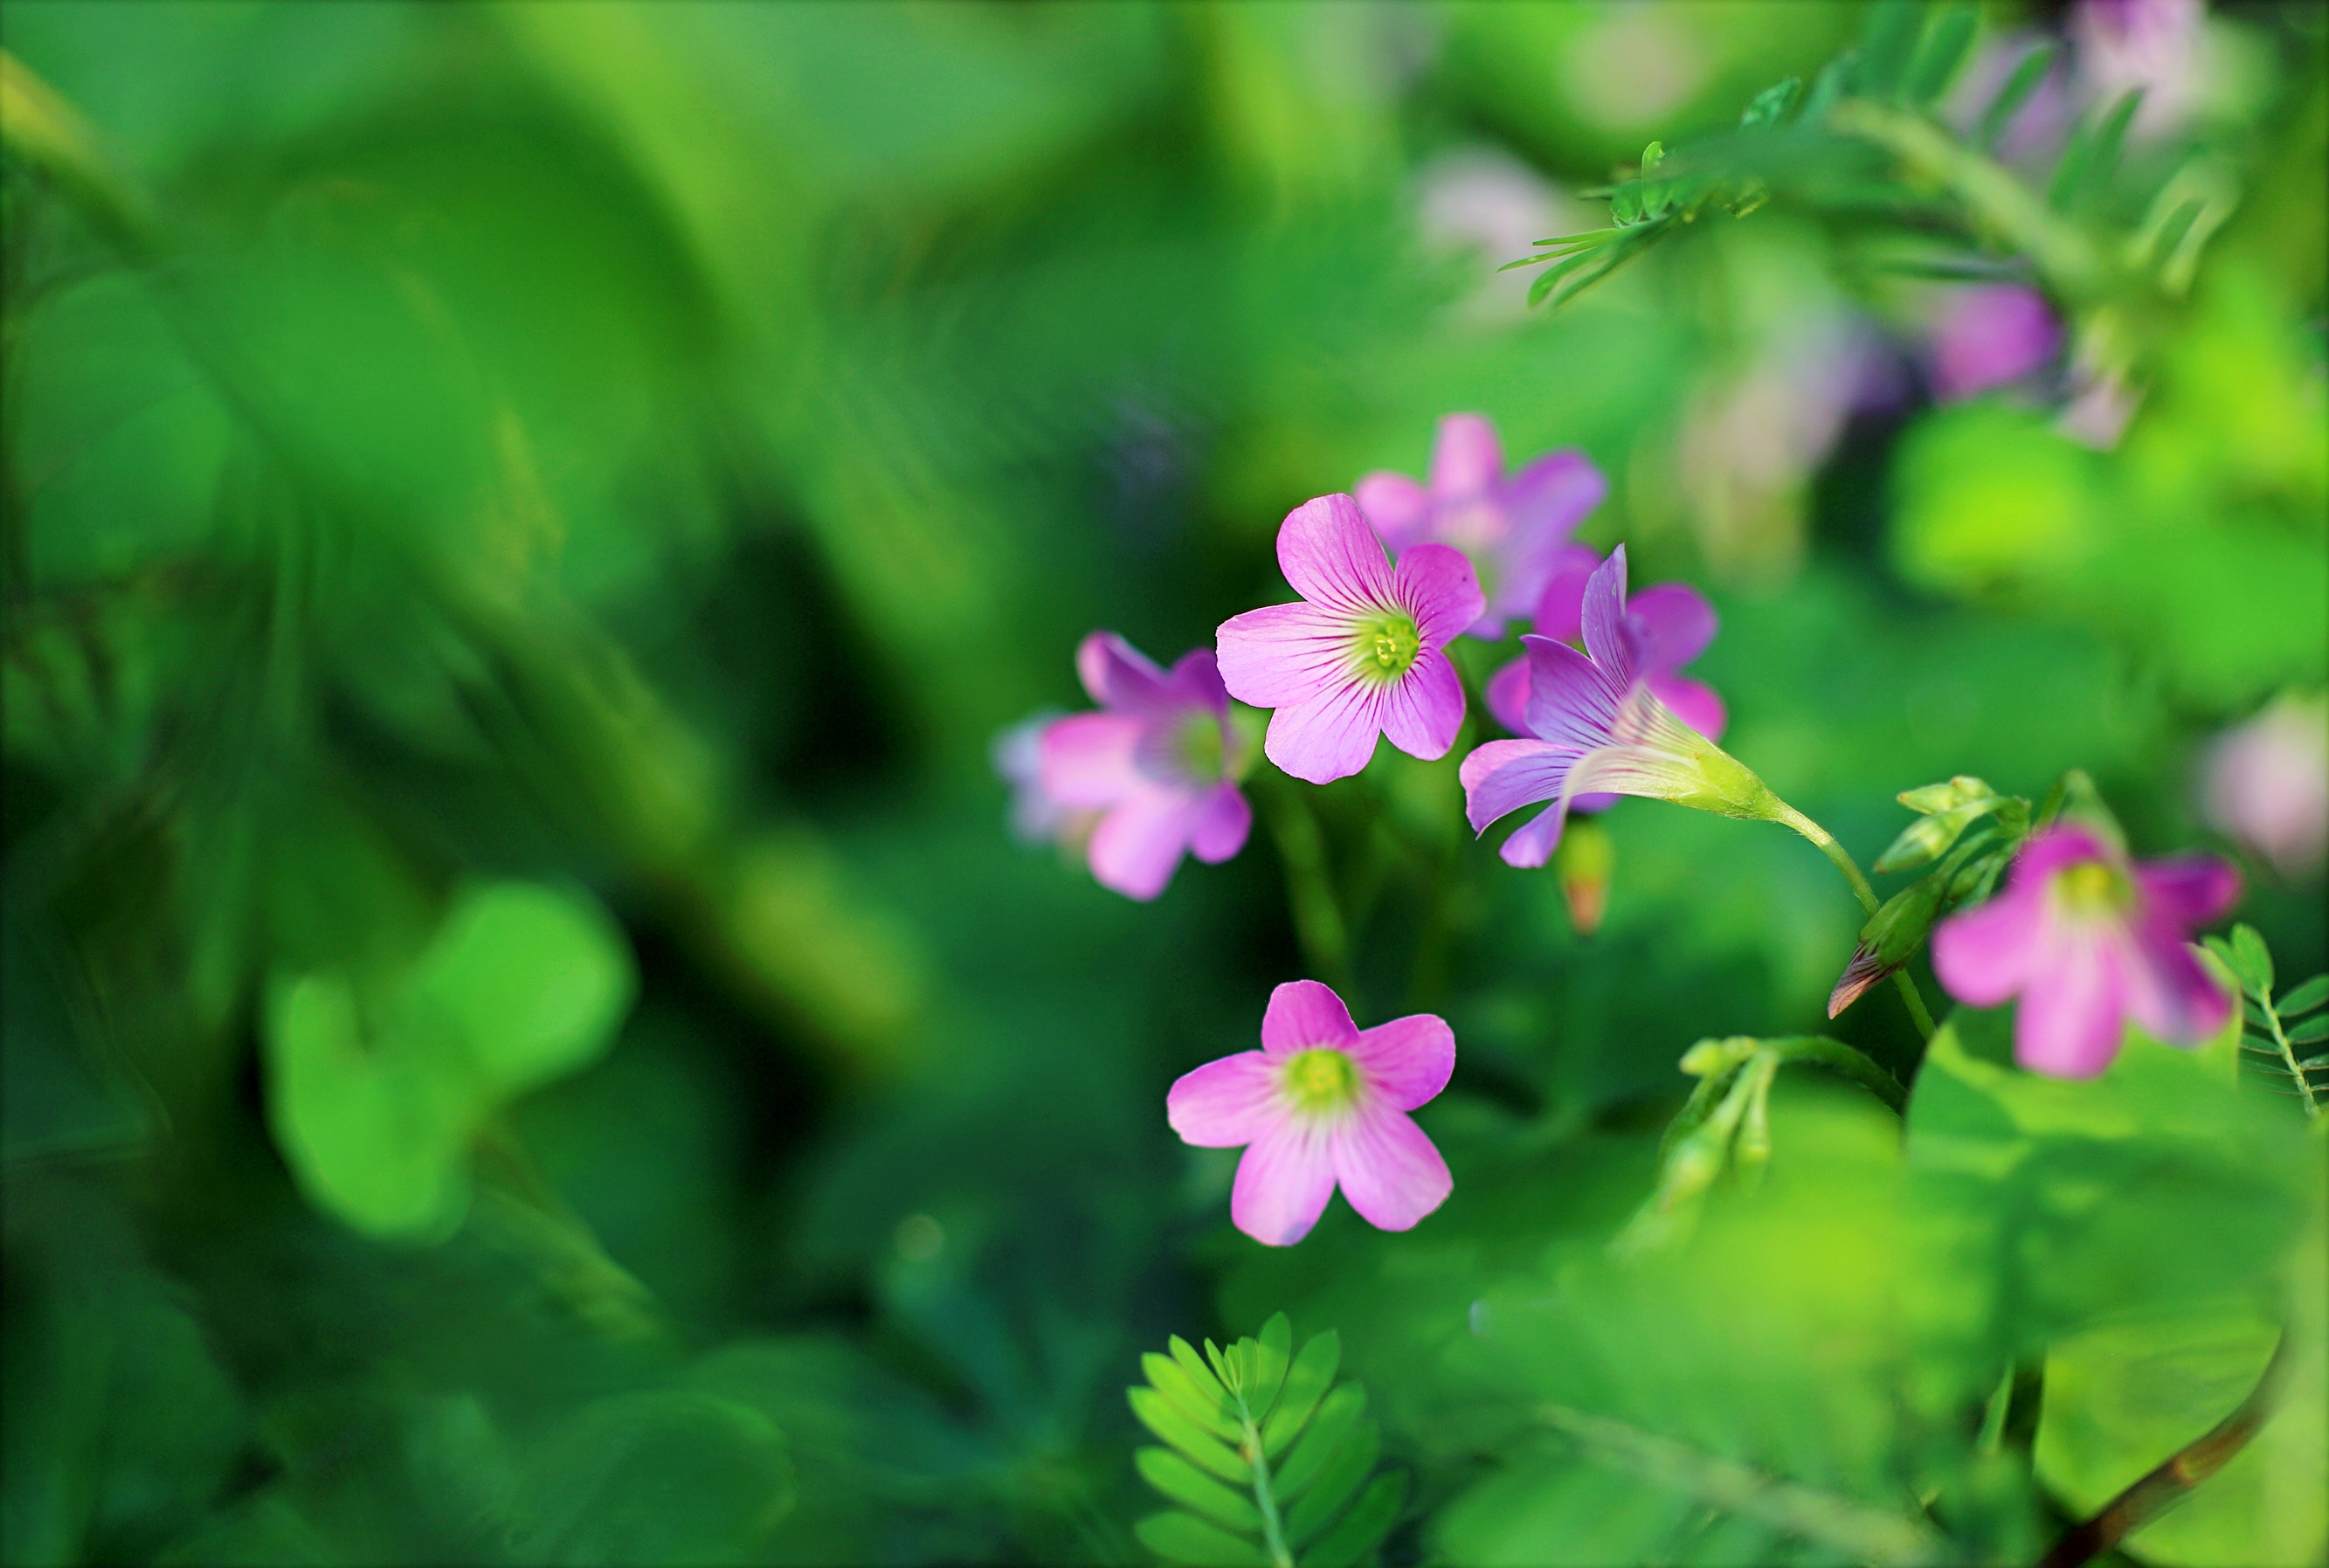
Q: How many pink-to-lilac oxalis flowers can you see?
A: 7